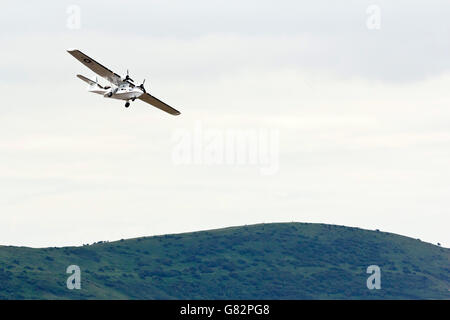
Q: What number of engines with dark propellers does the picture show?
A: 2